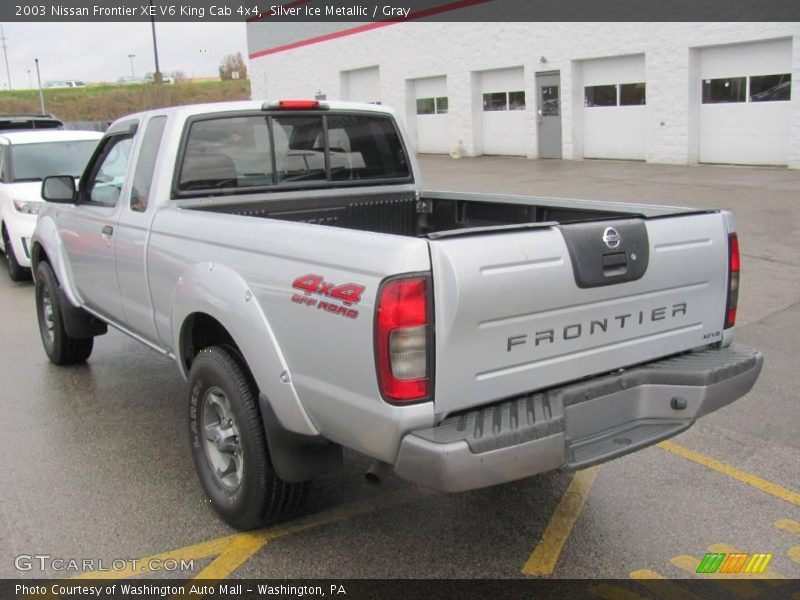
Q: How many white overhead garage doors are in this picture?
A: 5